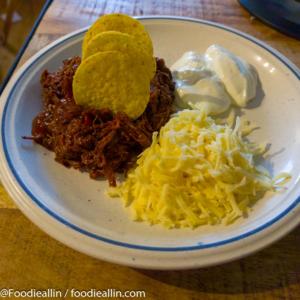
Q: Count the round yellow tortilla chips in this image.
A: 3